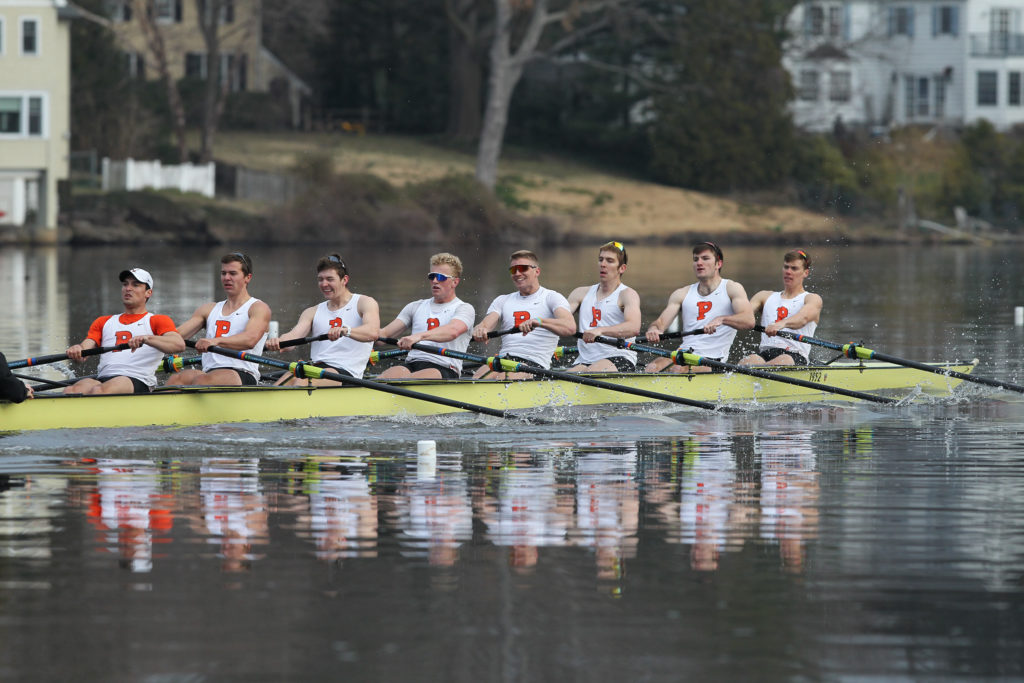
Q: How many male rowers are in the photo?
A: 8